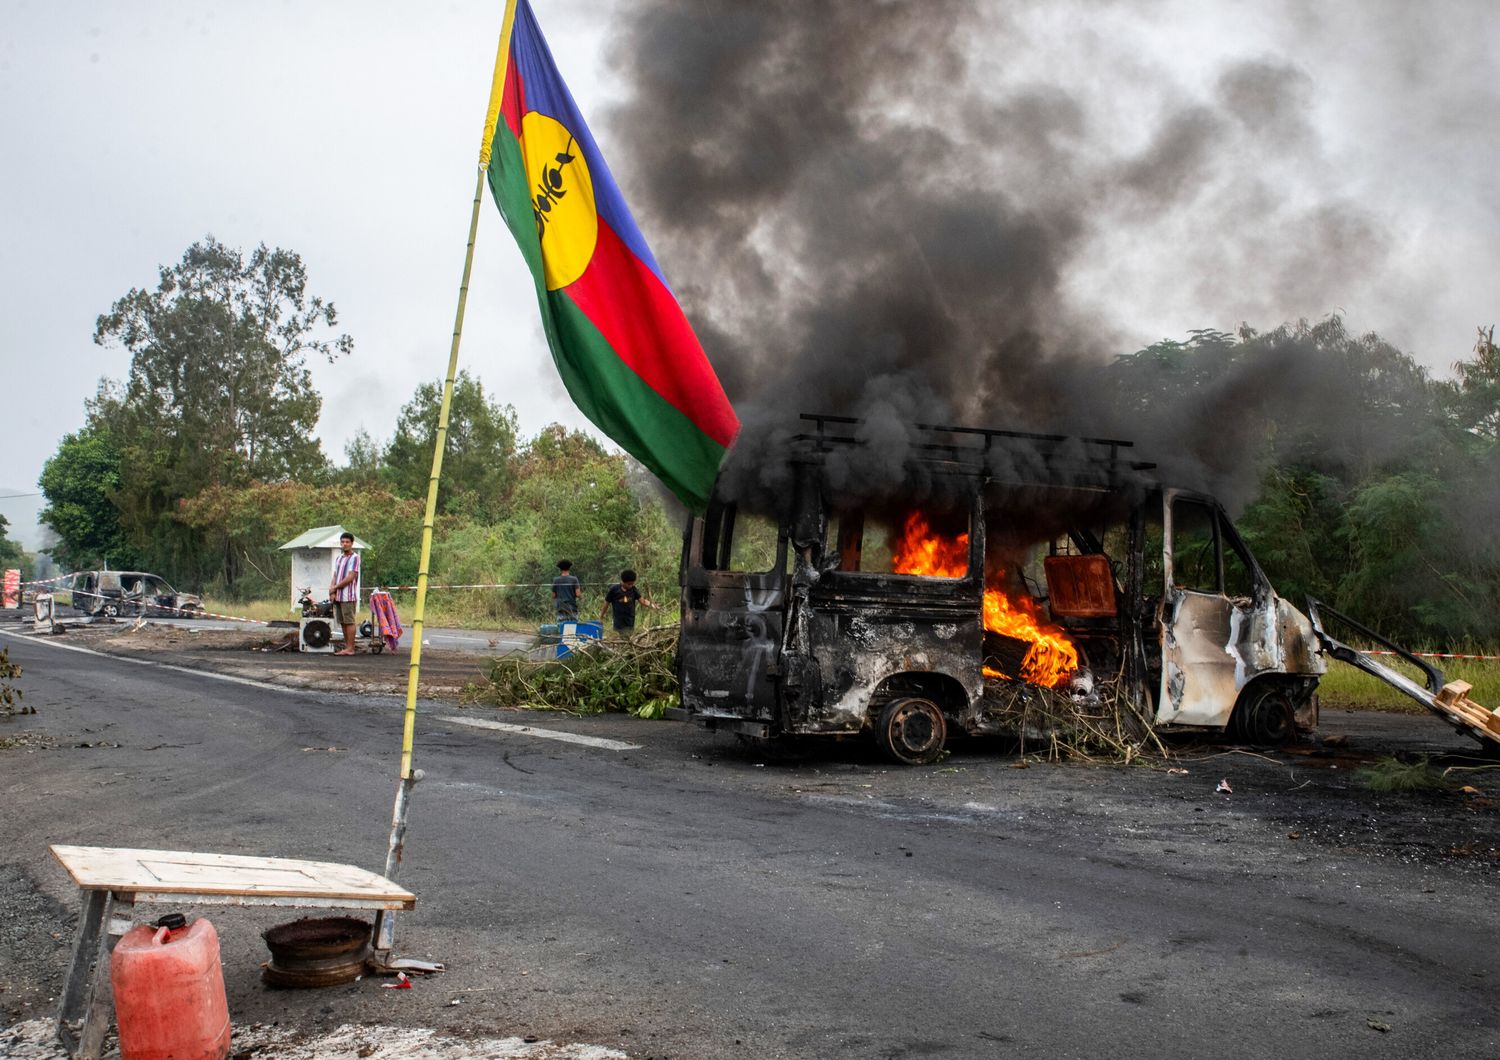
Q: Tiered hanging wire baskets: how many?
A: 0